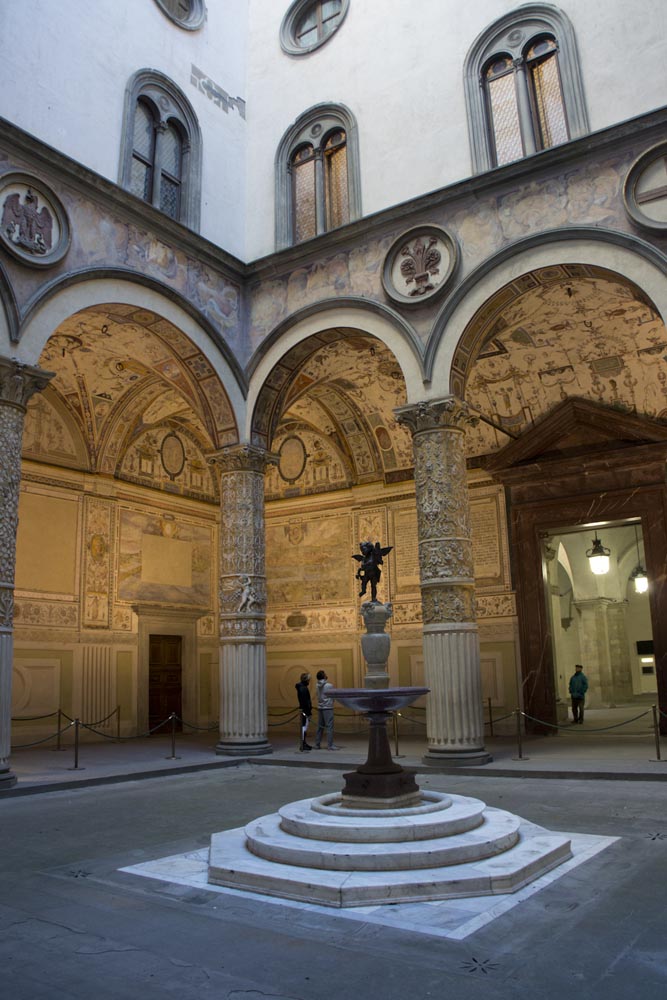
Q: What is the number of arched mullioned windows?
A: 3